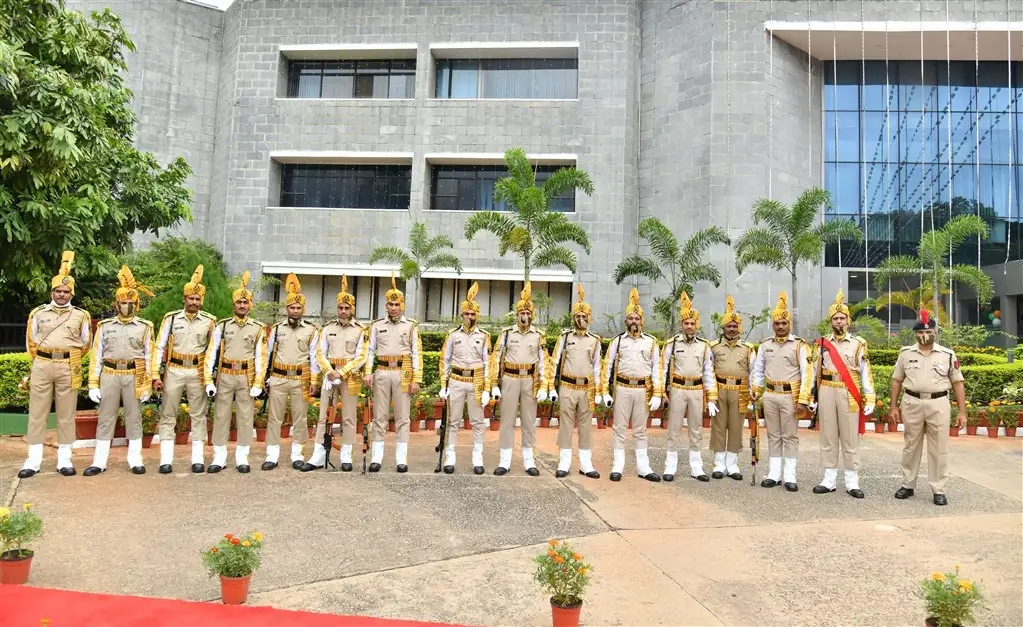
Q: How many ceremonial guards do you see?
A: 15